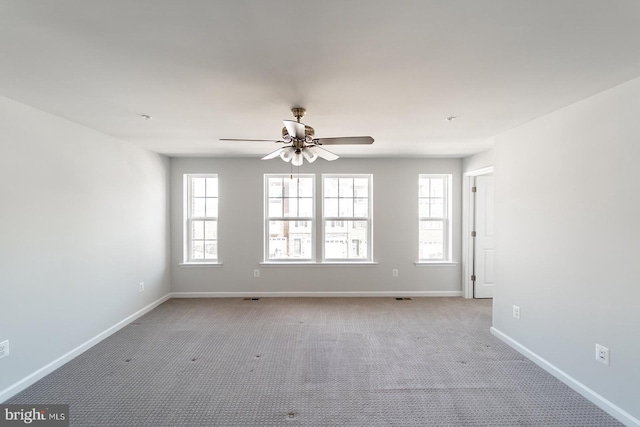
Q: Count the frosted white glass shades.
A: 3